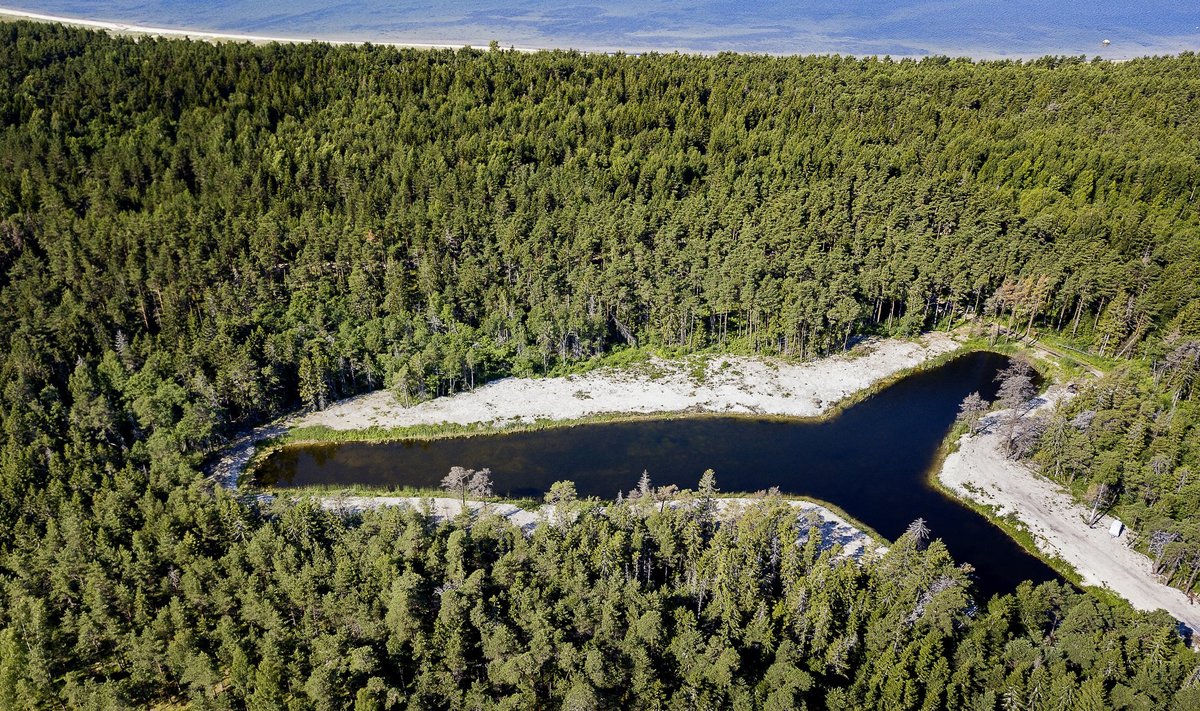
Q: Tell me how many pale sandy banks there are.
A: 3